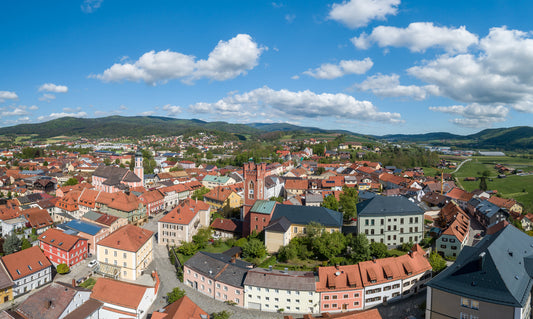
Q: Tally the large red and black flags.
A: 0